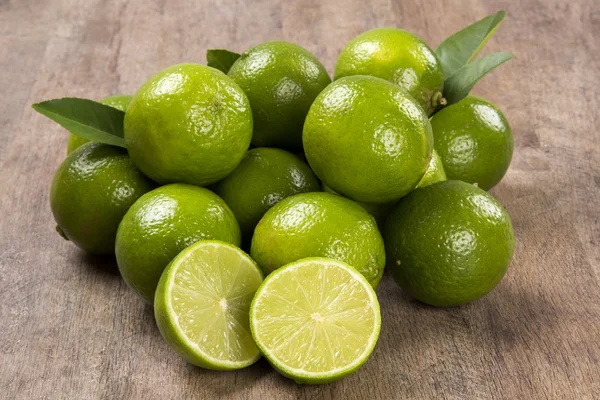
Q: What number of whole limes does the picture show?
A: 12